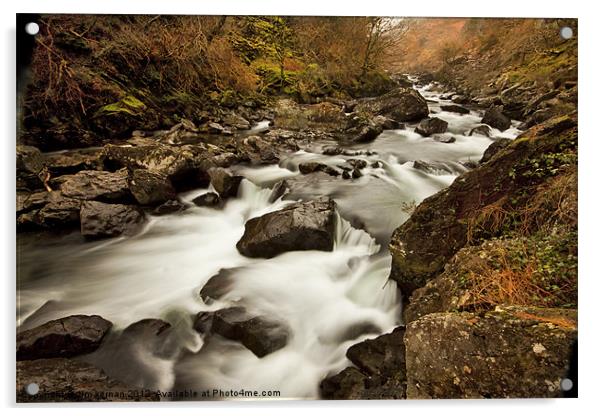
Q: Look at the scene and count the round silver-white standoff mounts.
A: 4